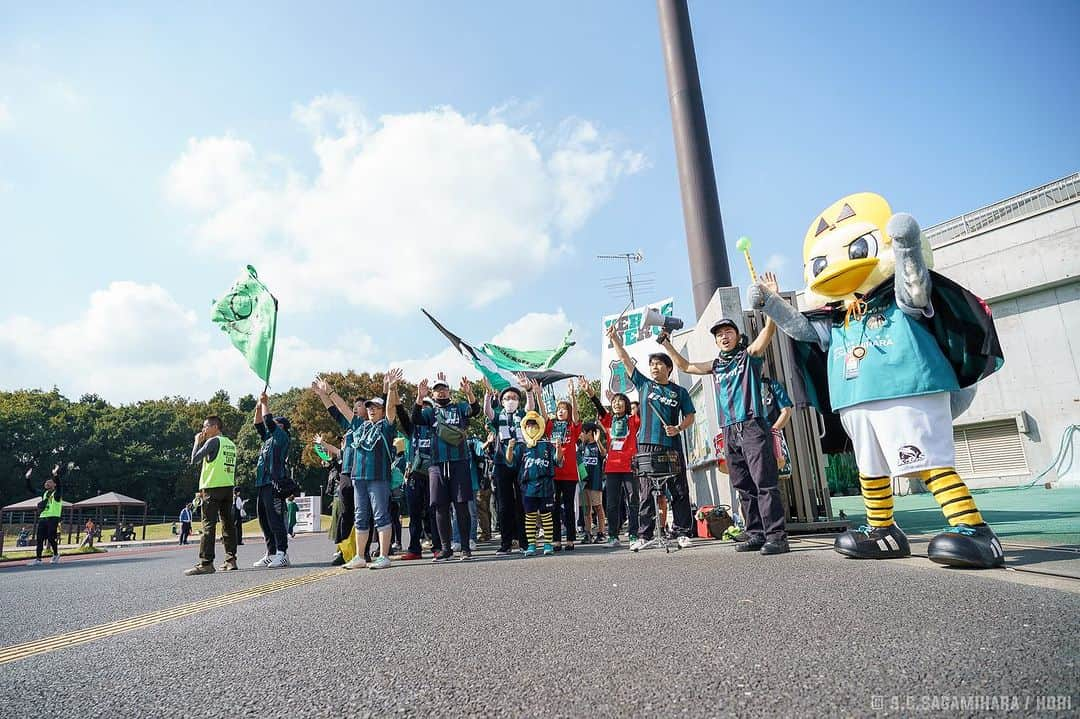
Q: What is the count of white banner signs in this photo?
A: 1